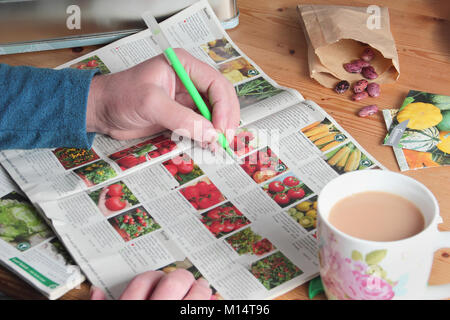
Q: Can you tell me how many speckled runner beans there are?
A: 9